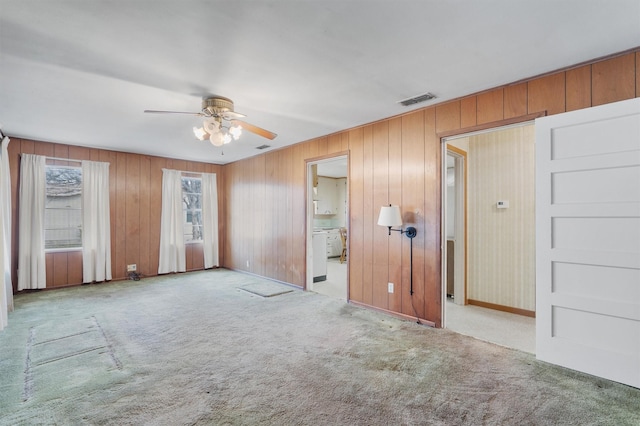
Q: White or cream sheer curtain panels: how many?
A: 5